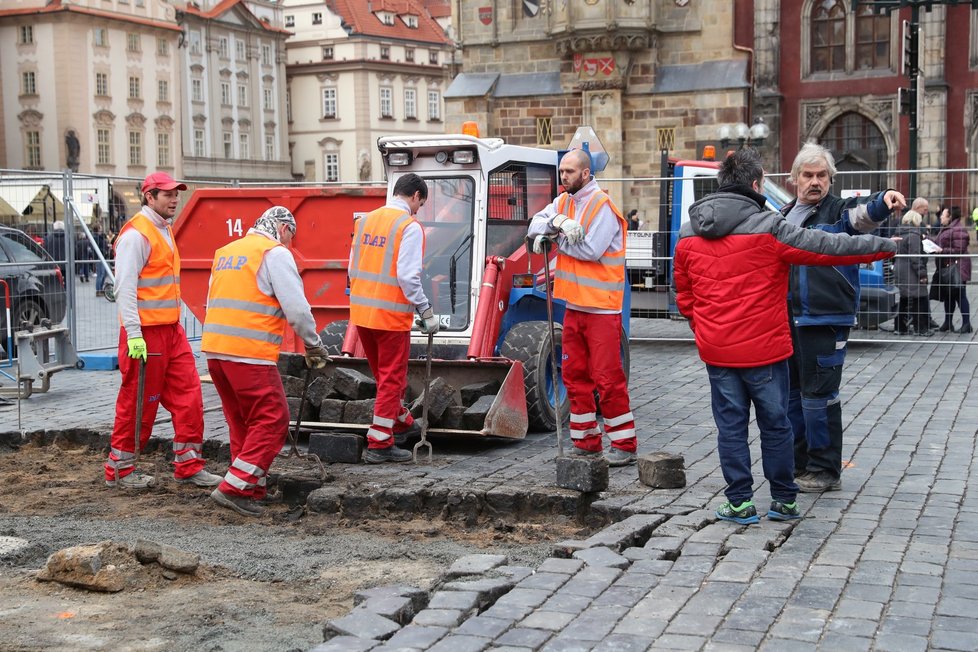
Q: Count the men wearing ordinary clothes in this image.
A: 2